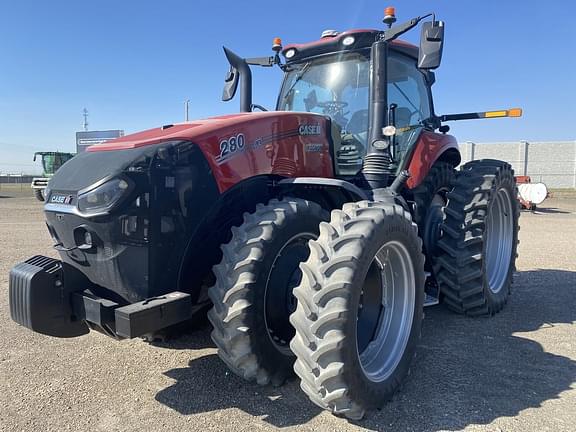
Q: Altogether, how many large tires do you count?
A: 4